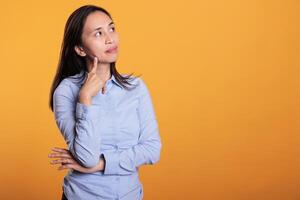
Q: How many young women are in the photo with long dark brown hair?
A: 1